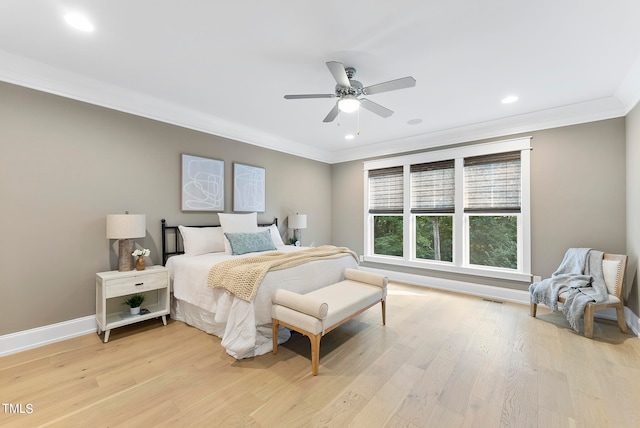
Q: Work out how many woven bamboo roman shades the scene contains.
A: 3